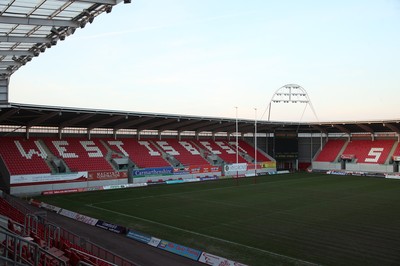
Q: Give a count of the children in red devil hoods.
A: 0